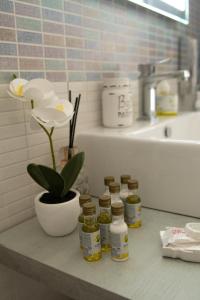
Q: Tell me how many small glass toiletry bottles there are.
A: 8